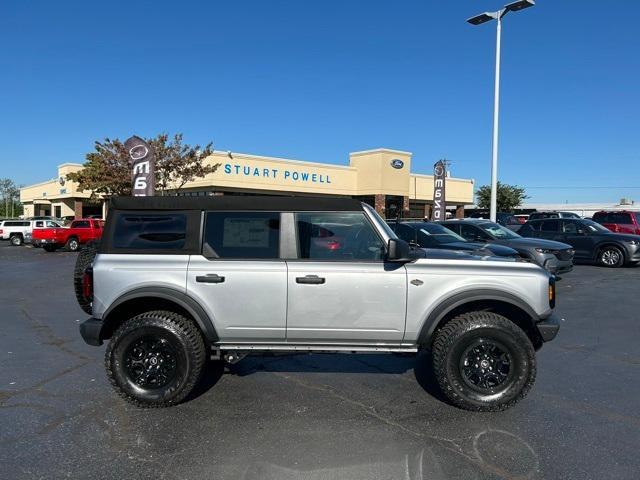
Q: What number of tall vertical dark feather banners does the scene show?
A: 2